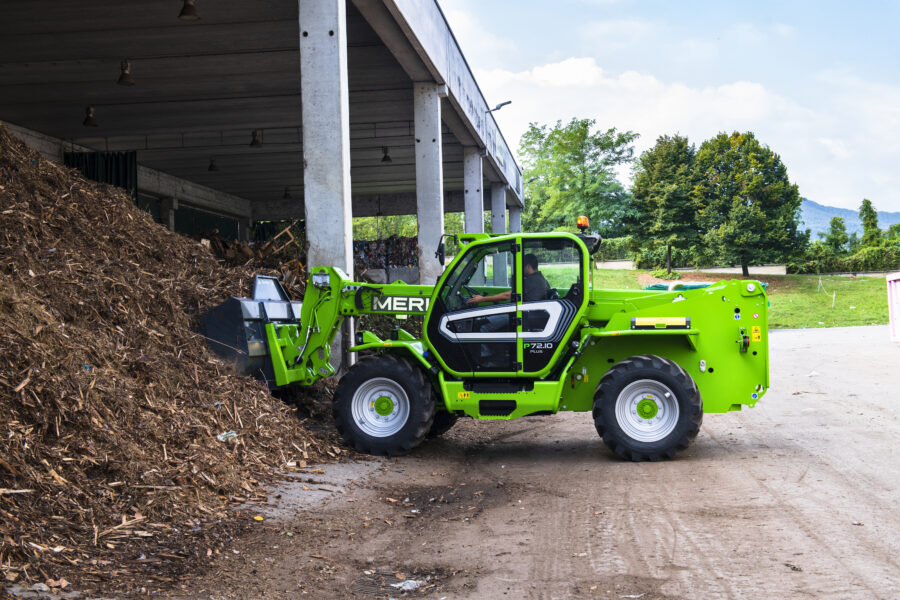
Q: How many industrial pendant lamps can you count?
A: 7